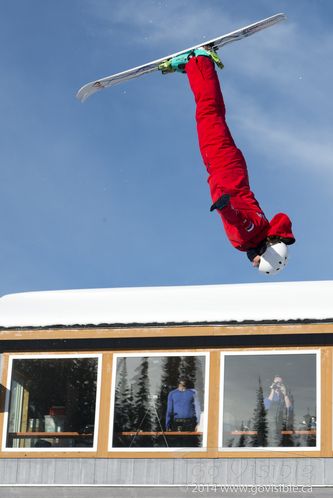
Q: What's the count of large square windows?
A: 3